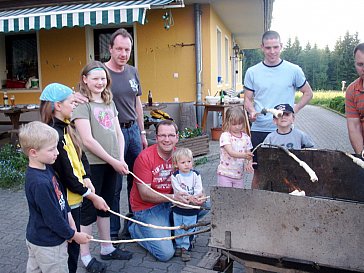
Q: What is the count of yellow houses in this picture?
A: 1